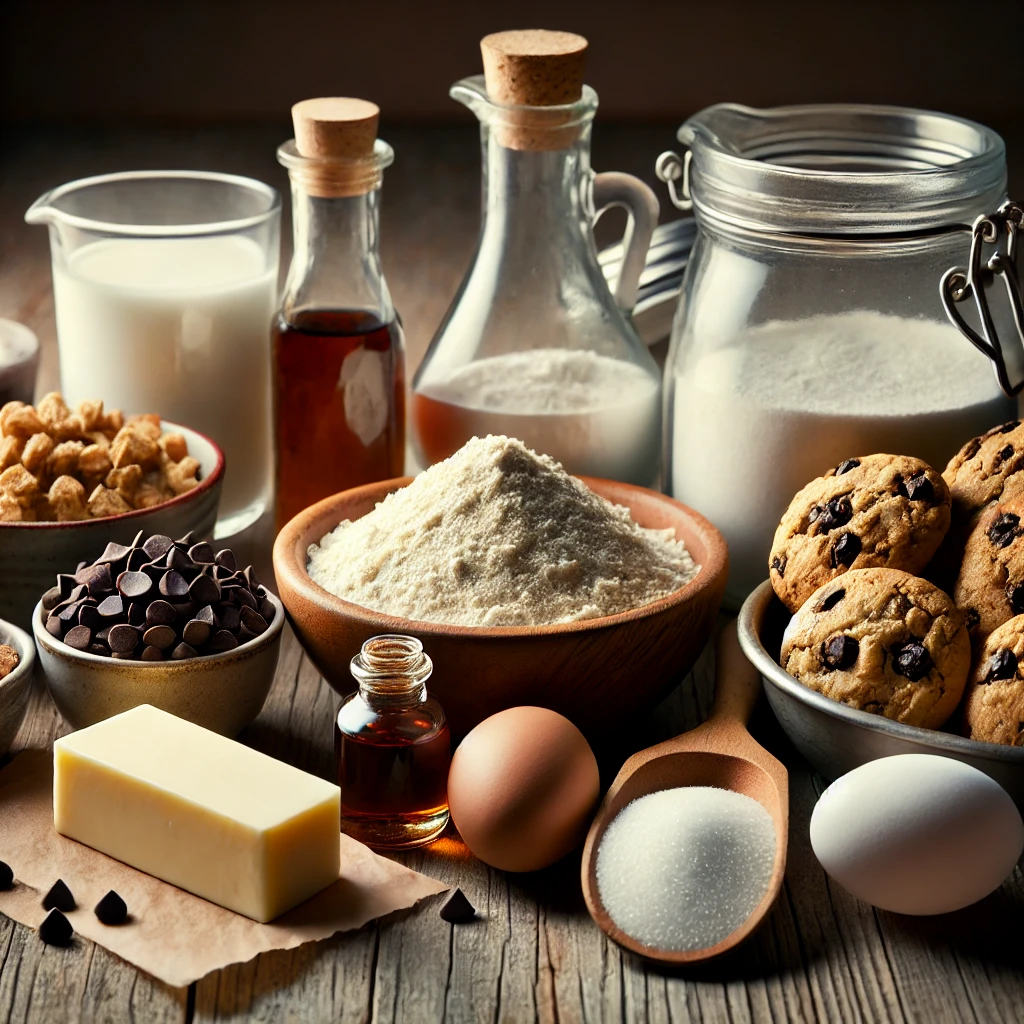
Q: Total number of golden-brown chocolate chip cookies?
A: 5